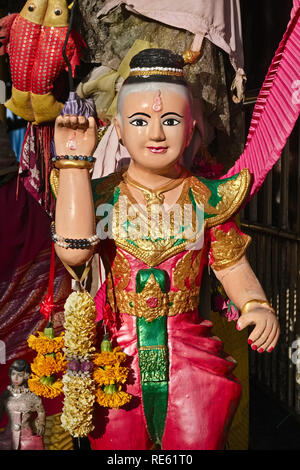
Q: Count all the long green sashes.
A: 1